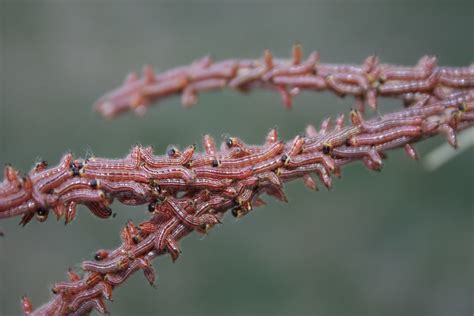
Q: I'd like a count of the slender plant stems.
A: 3